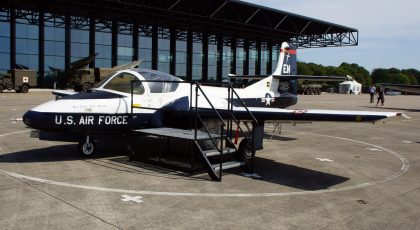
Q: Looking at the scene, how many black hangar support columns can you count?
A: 15